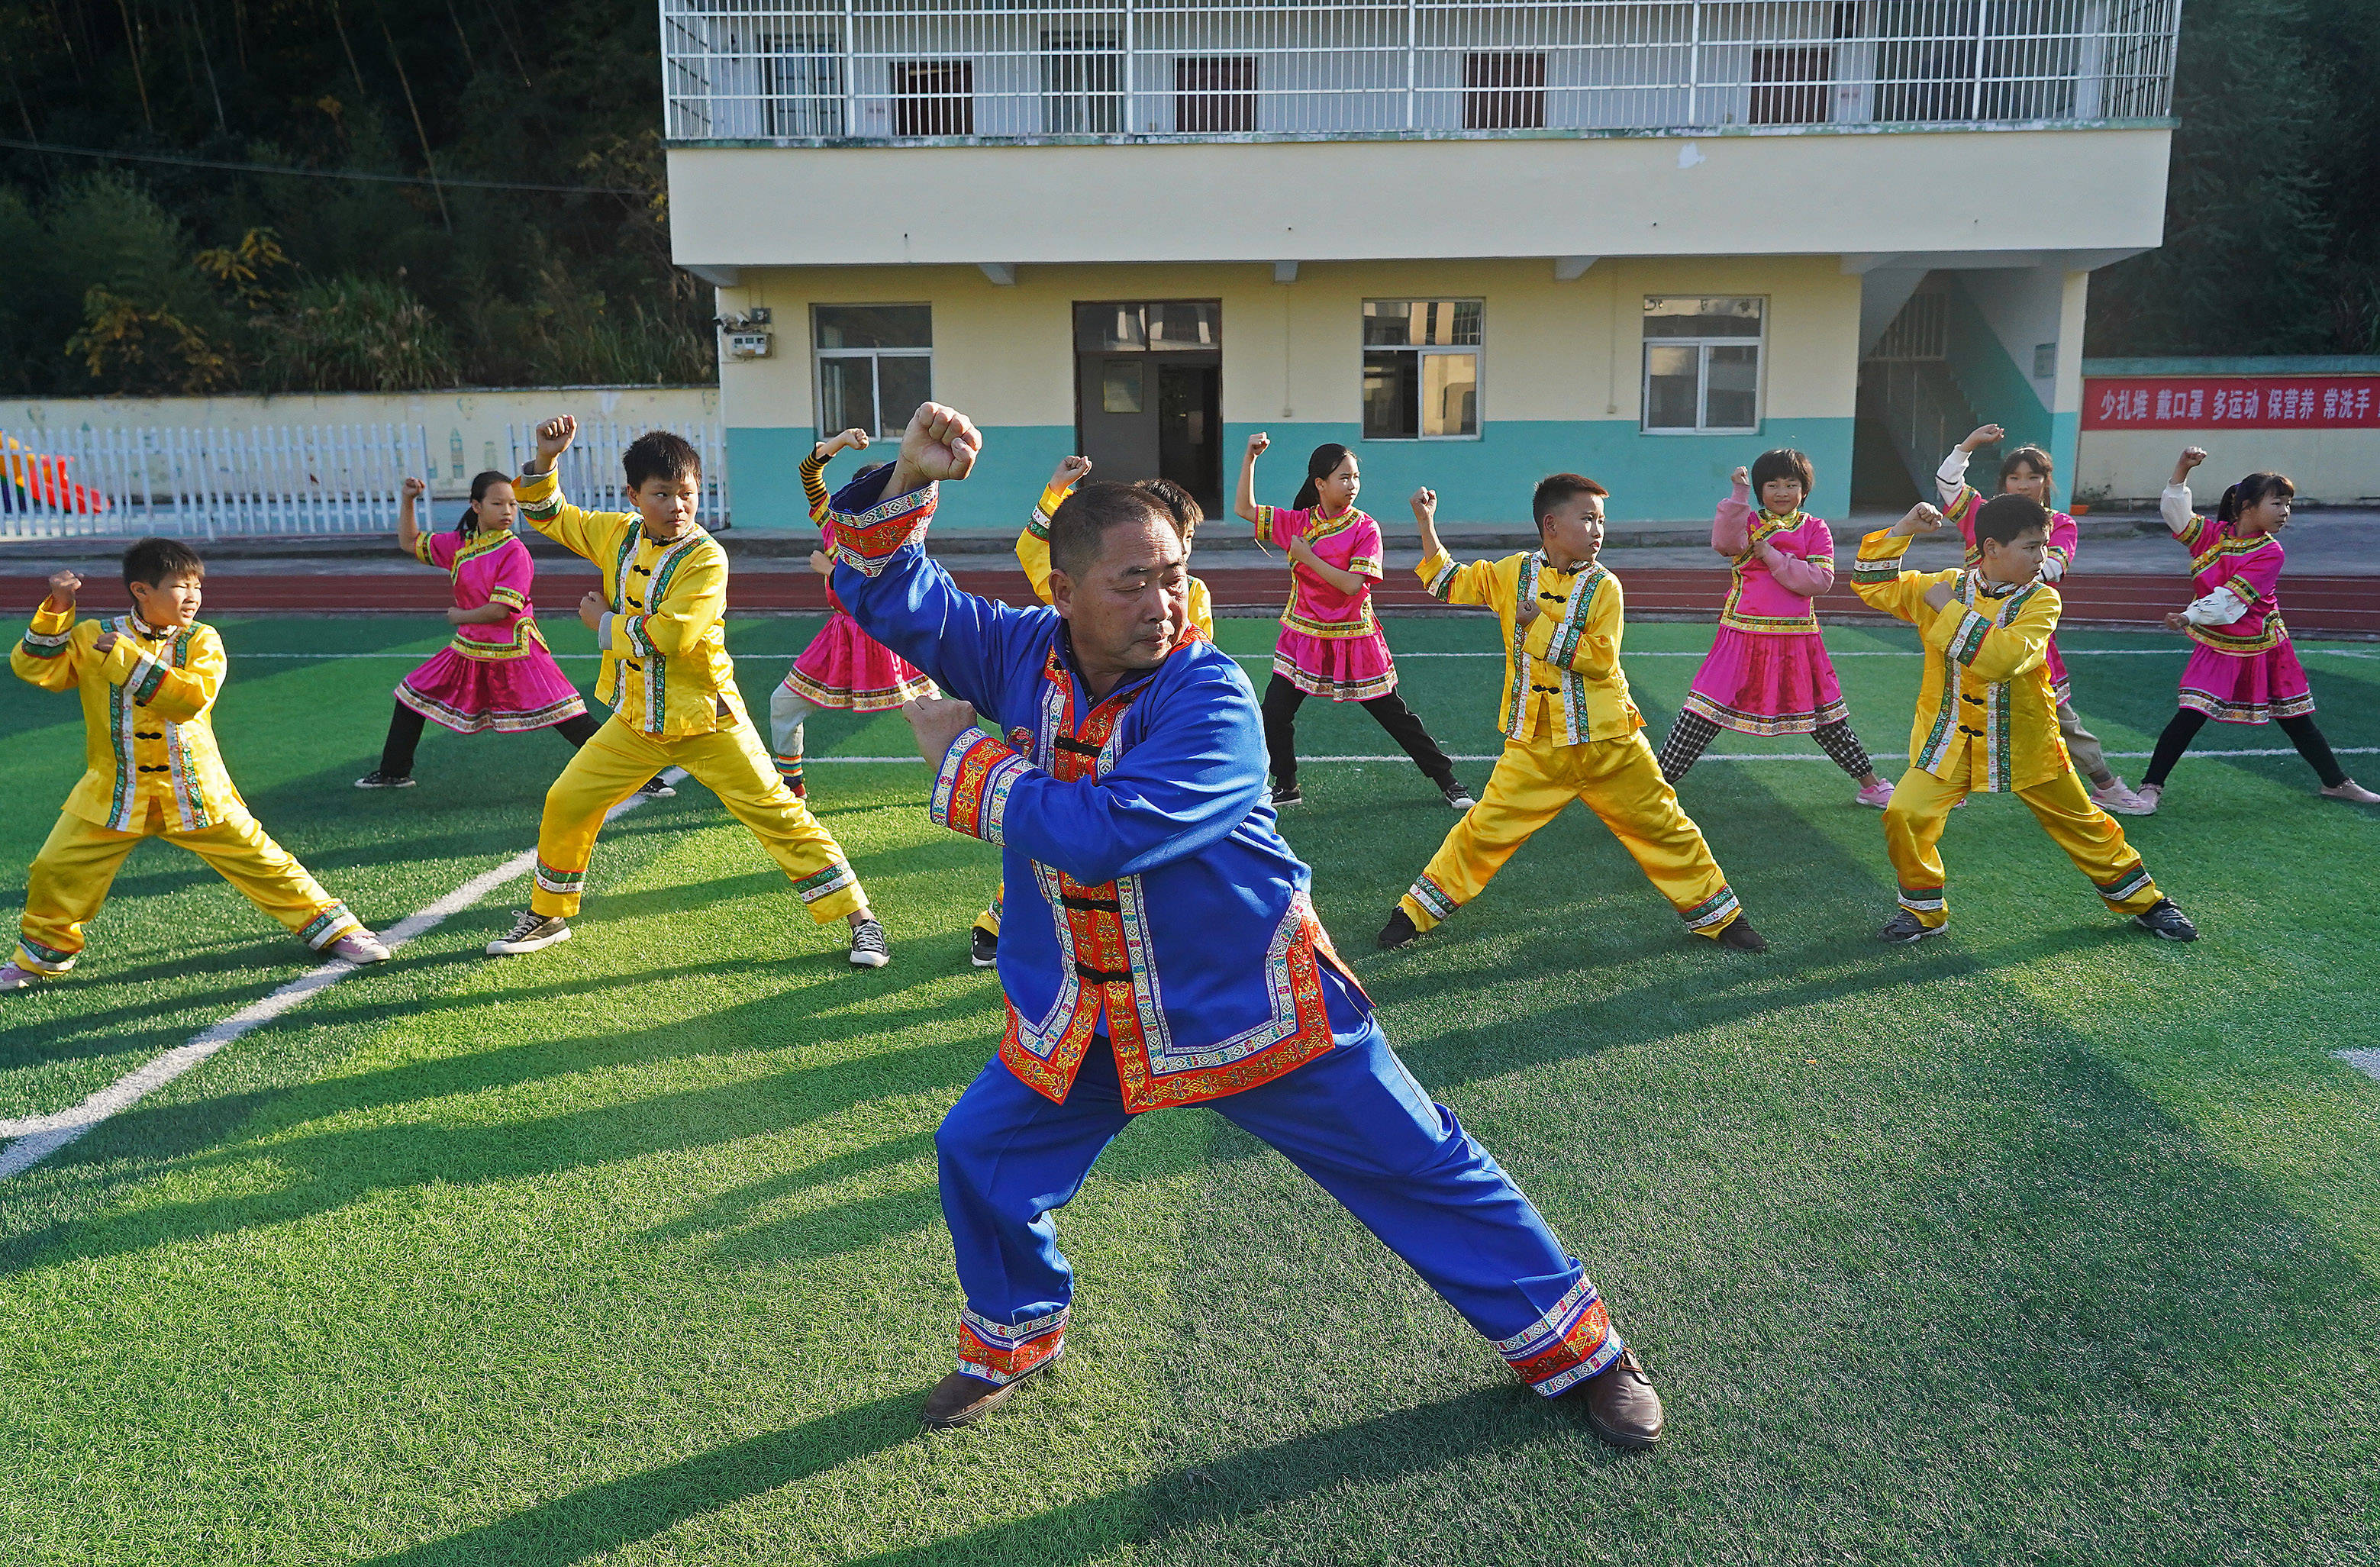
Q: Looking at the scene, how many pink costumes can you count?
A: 6